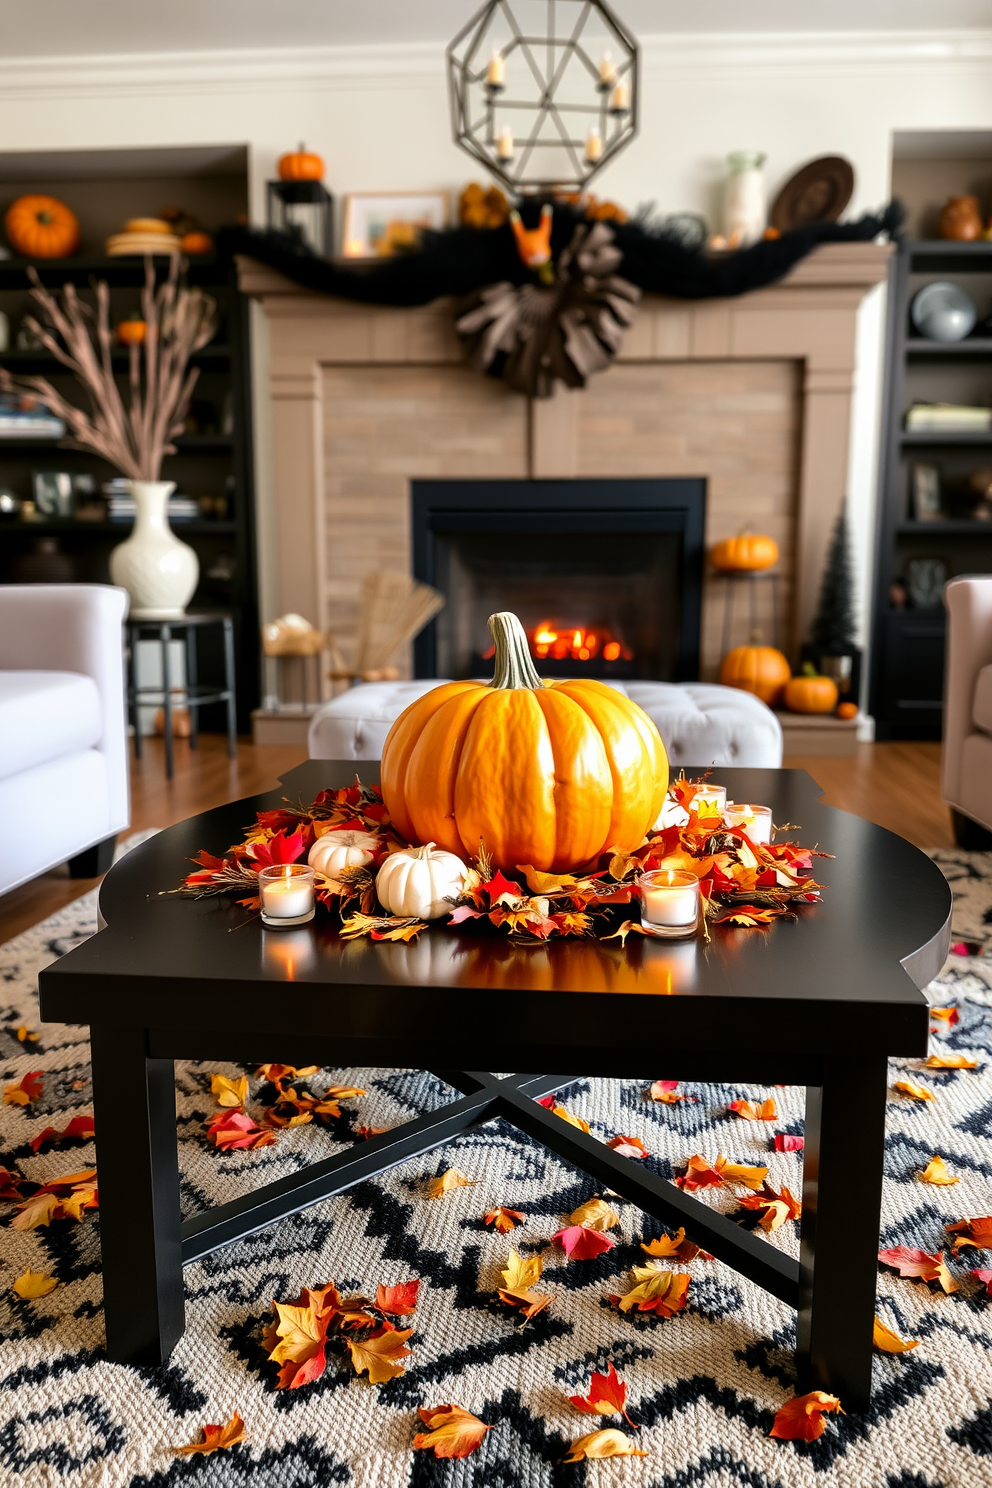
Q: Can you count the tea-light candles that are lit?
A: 4